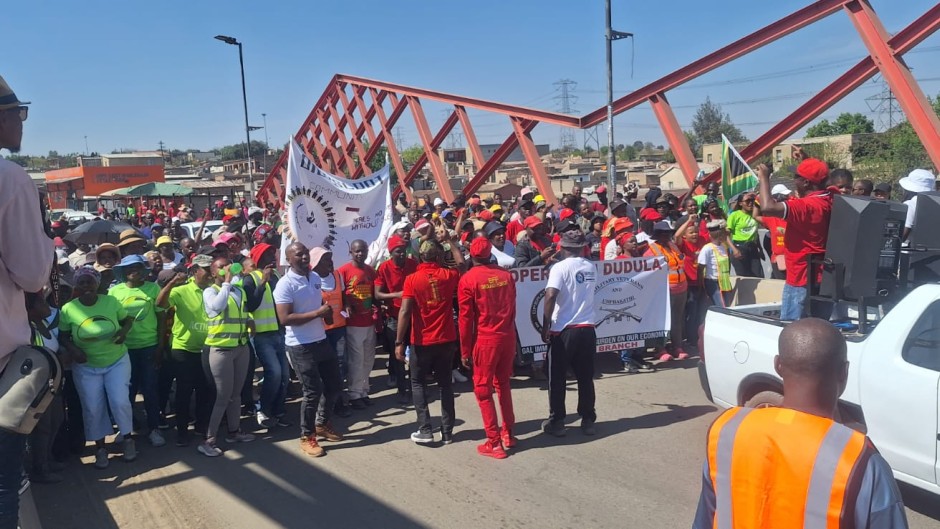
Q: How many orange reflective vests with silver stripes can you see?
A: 2